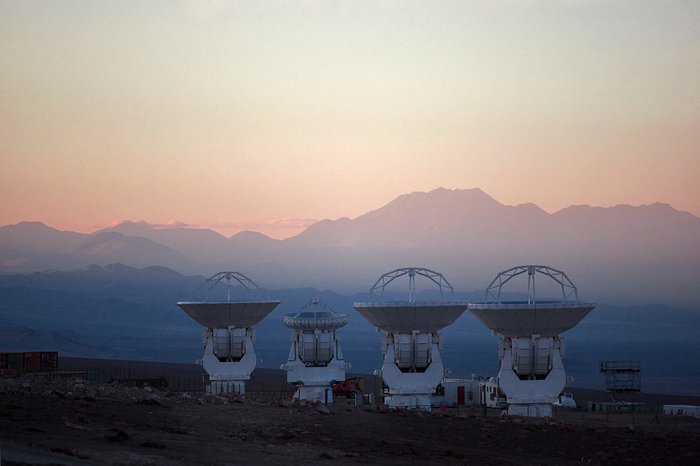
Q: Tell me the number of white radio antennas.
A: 4